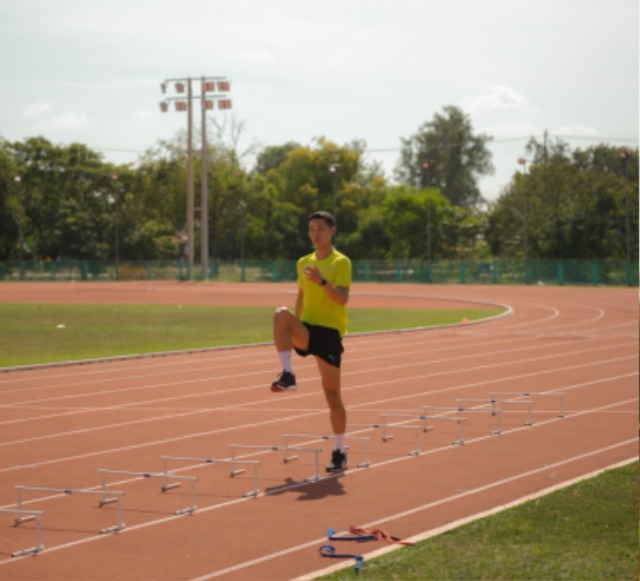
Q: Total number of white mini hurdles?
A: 11